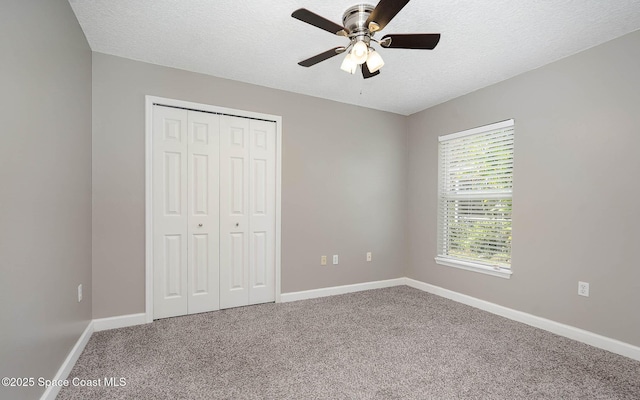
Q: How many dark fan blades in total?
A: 5